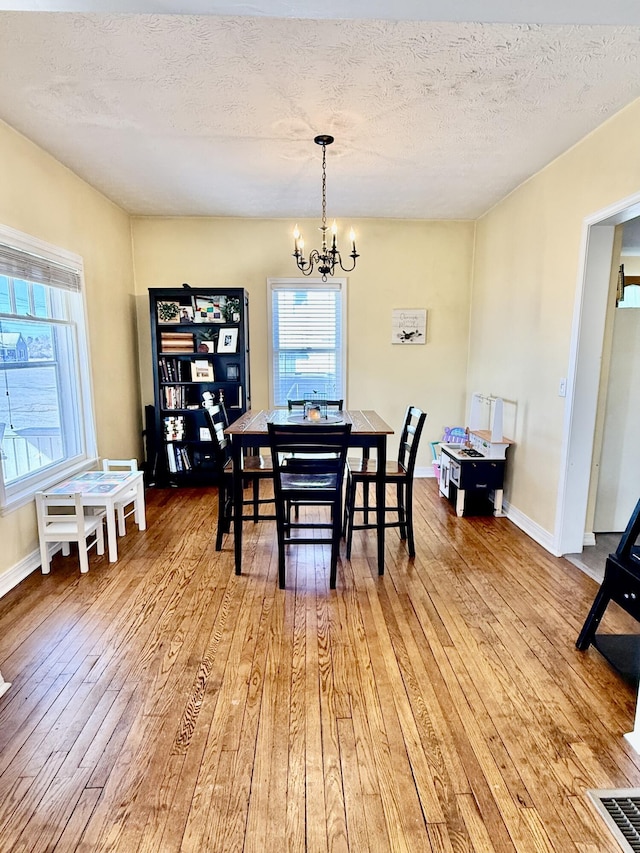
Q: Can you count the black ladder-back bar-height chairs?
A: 4